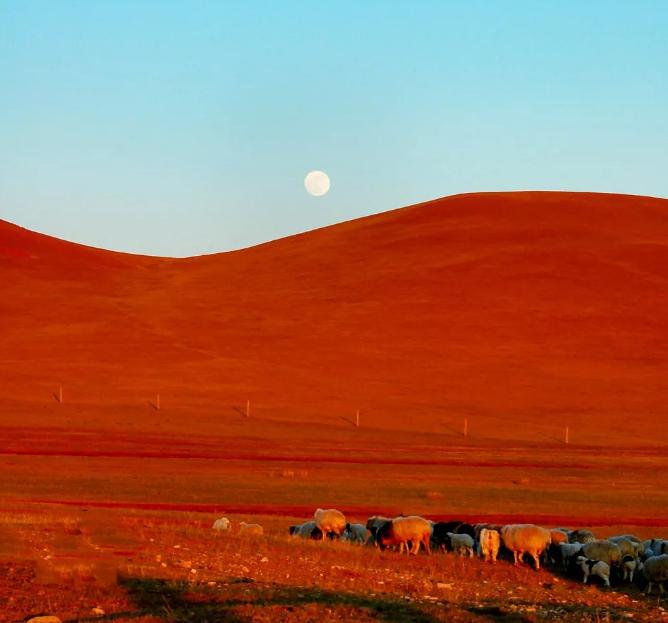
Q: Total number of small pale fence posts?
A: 6